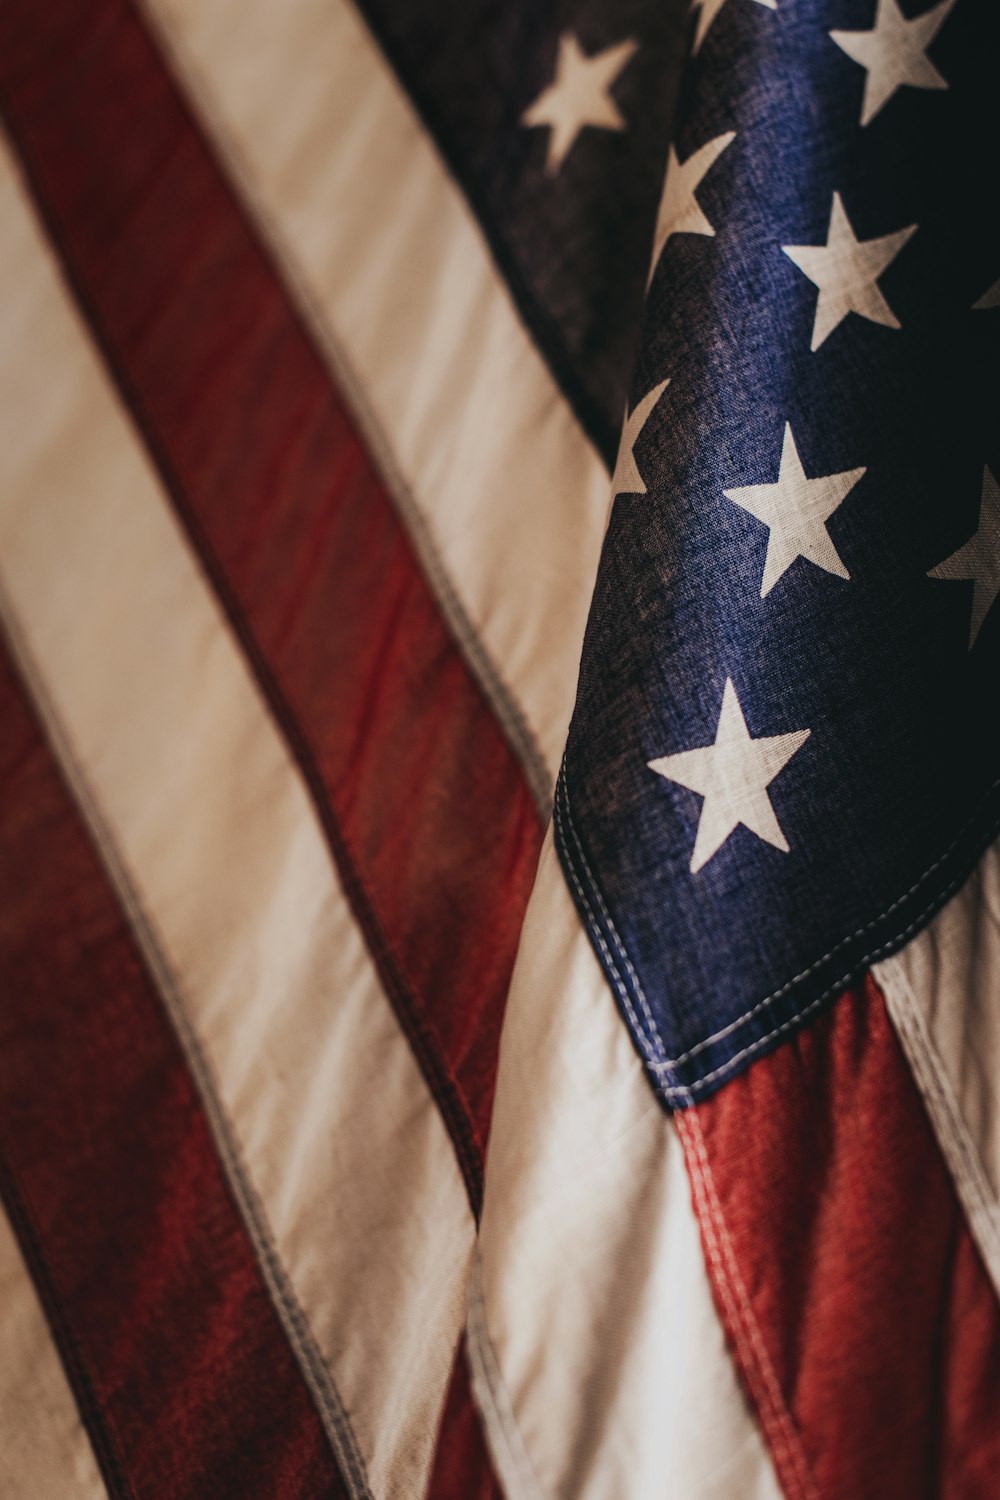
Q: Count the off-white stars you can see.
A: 10